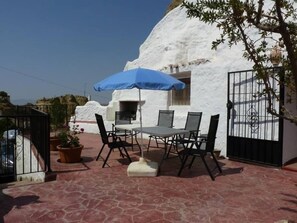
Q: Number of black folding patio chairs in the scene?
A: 5